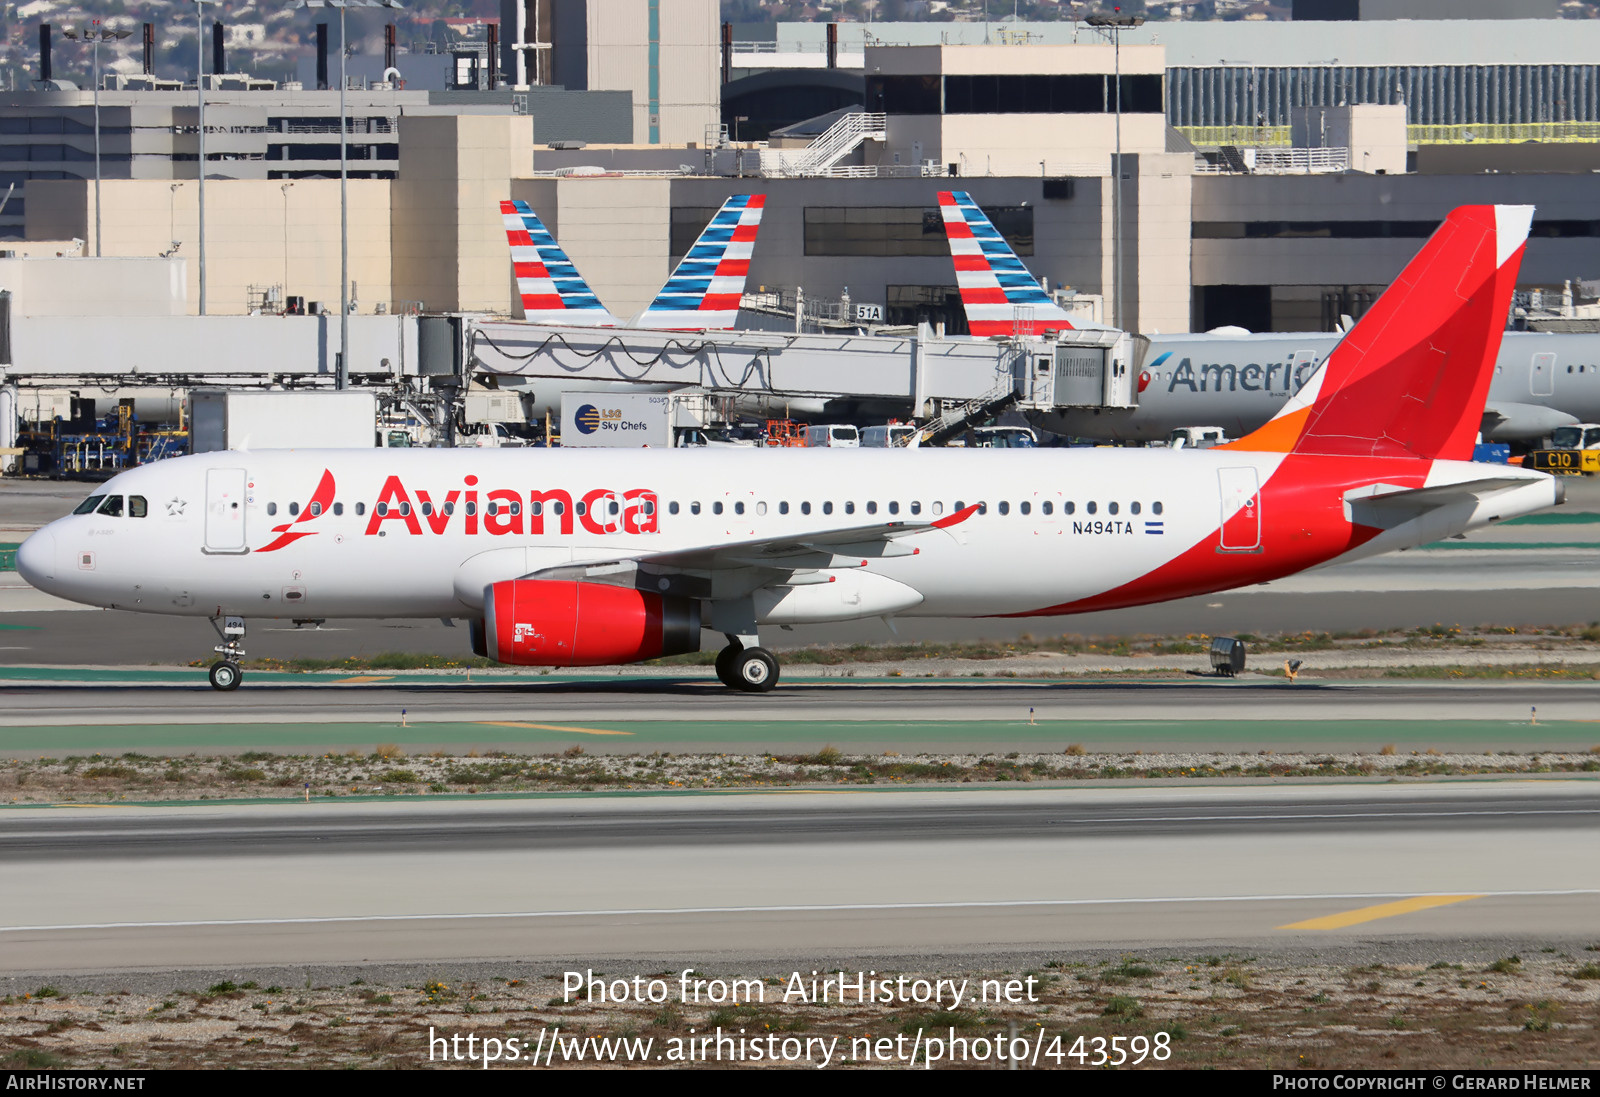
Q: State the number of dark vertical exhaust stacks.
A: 8